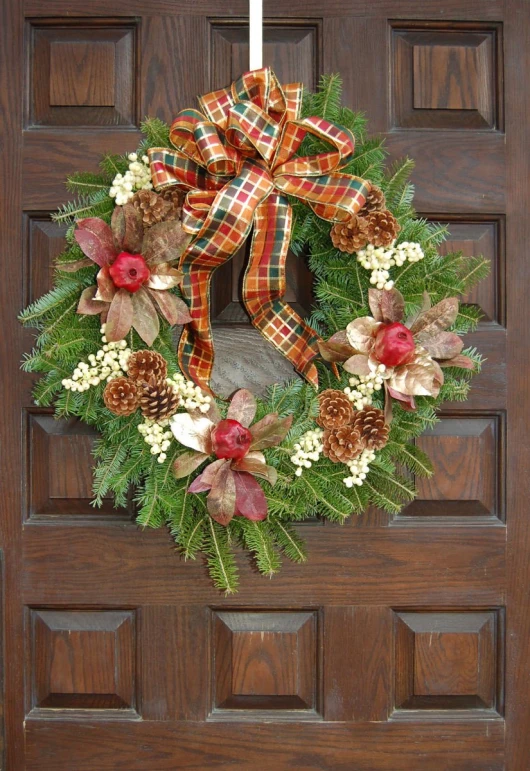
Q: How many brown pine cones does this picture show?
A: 11